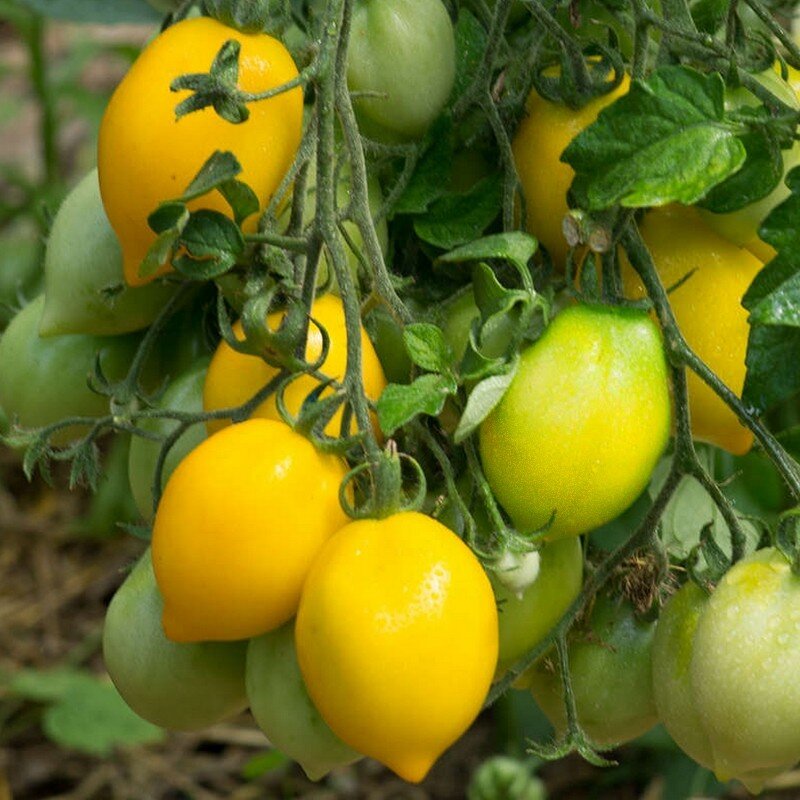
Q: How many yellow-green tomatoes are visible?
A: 1